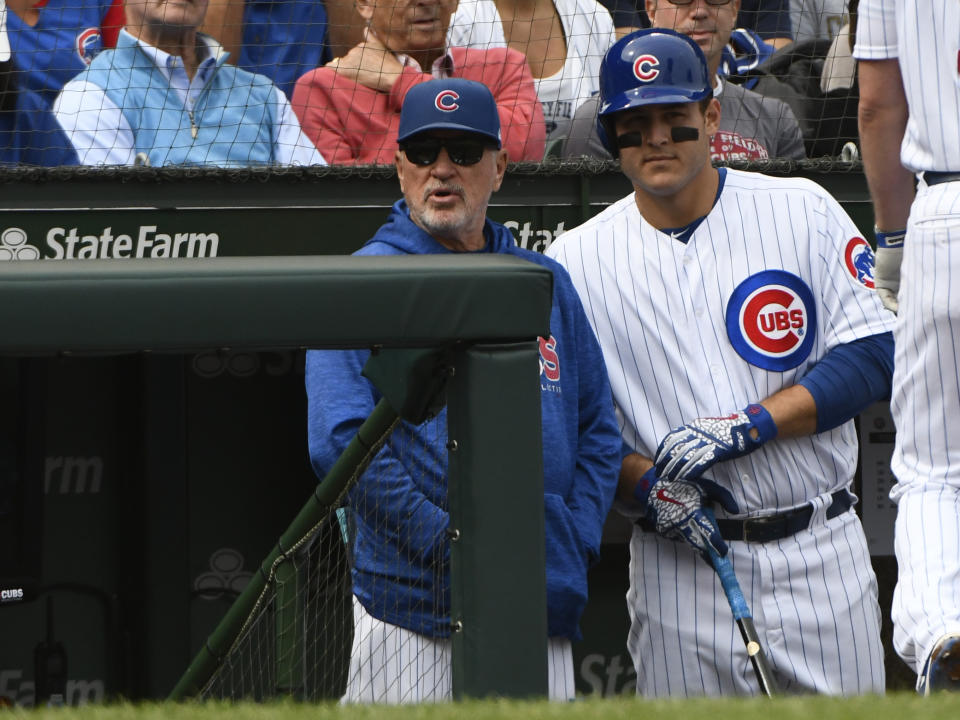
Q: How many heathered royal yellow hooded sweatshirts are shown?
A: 0